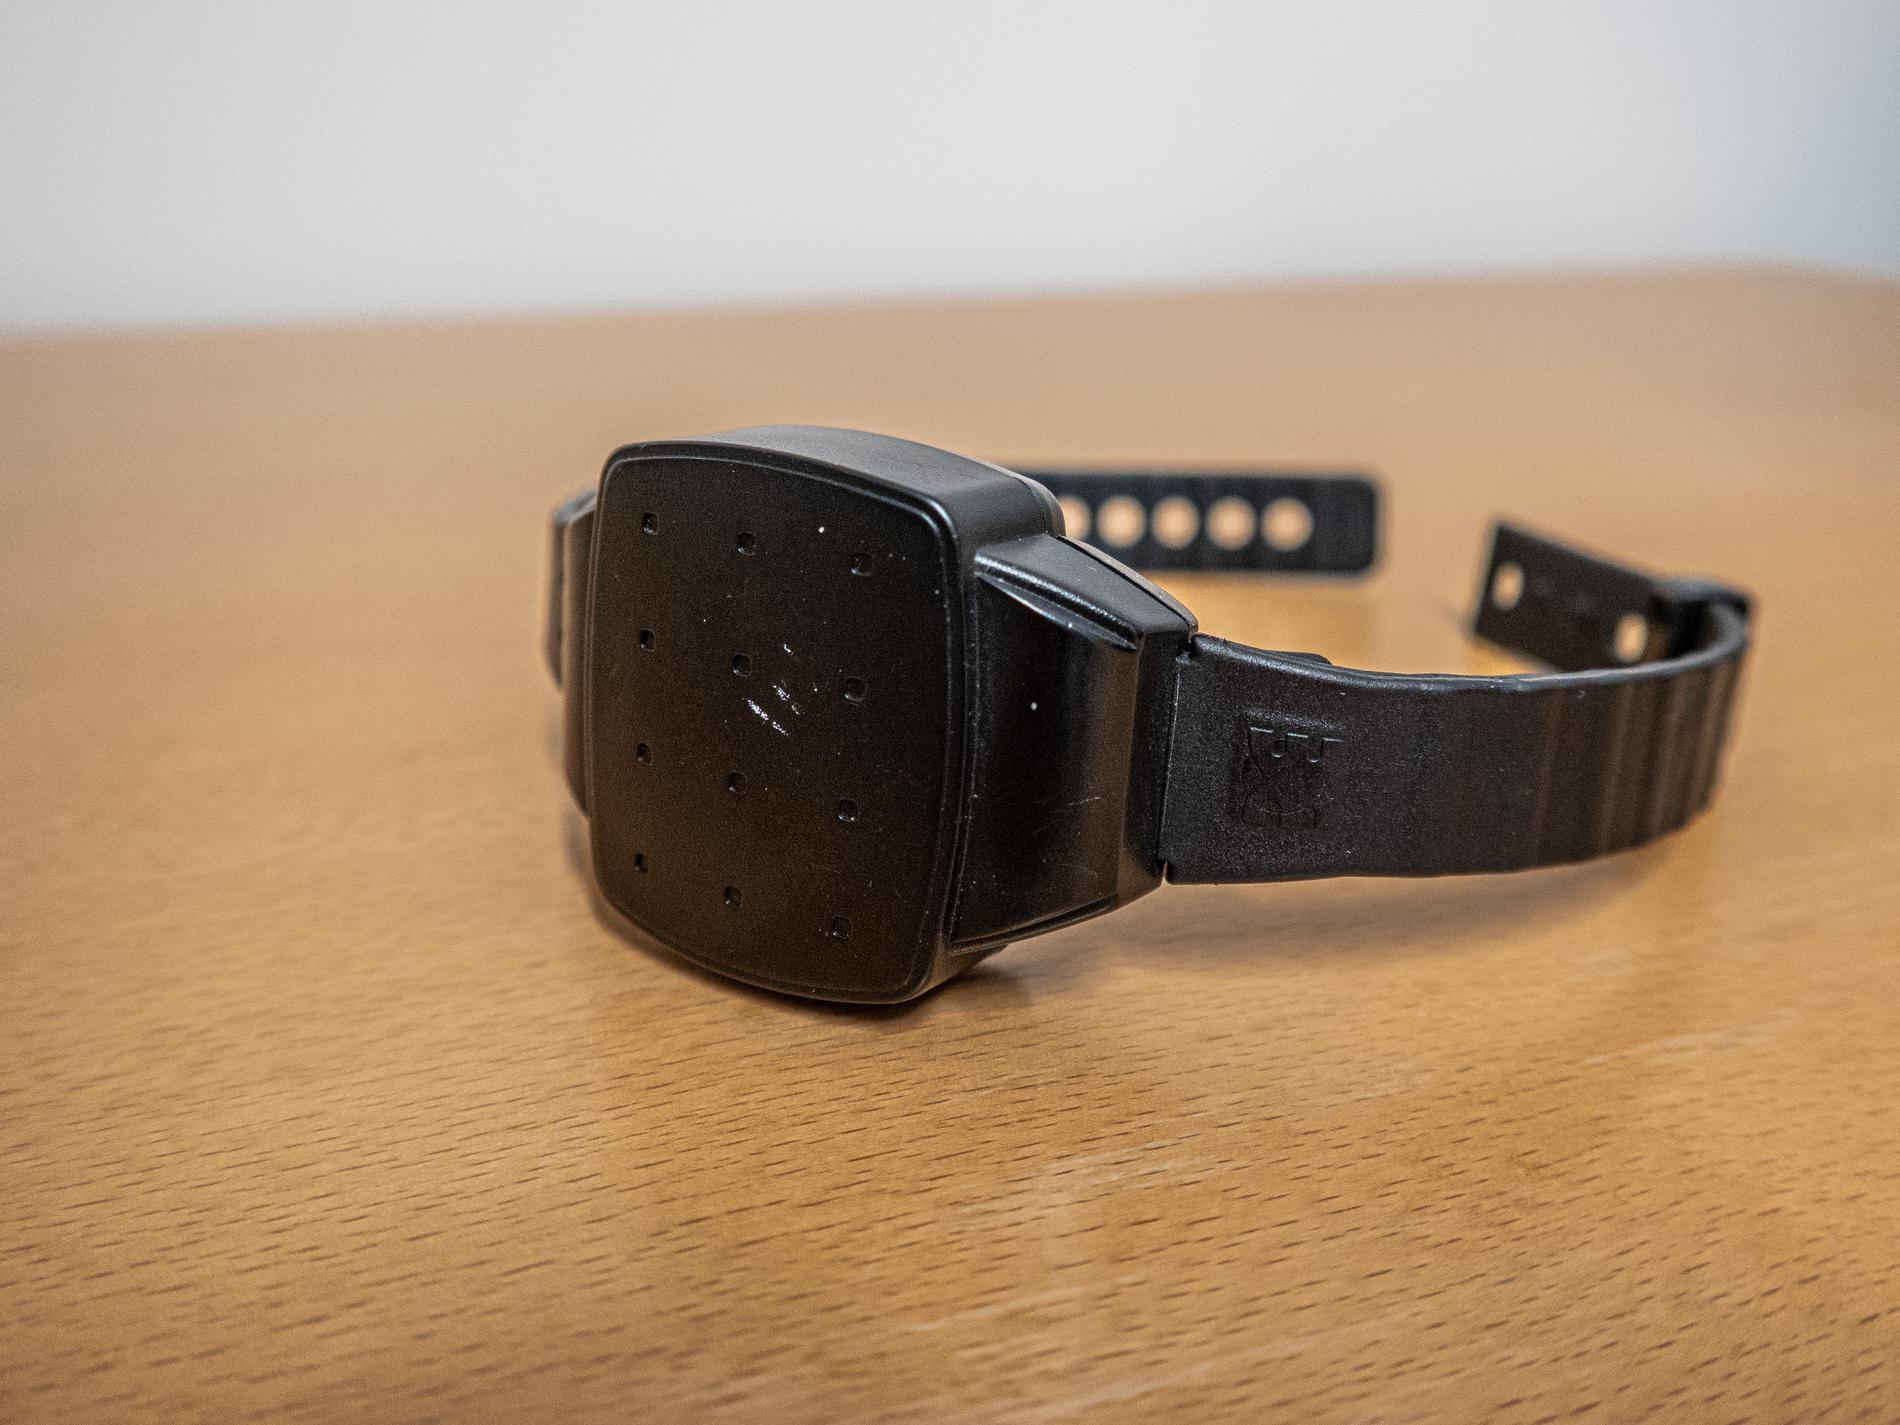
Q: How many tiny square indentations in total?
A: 12